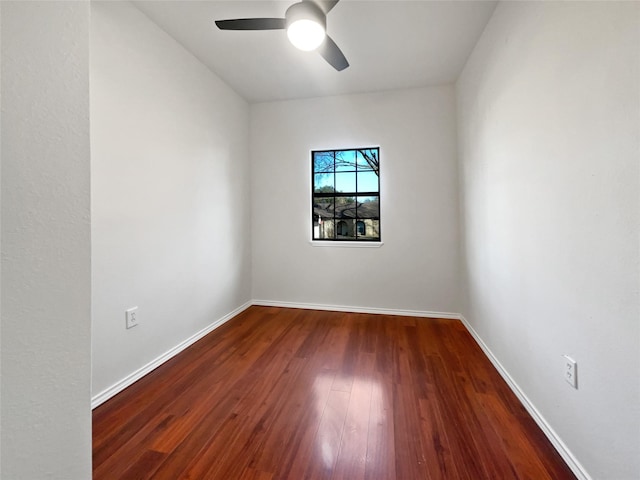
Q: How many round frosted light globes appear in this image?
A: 1